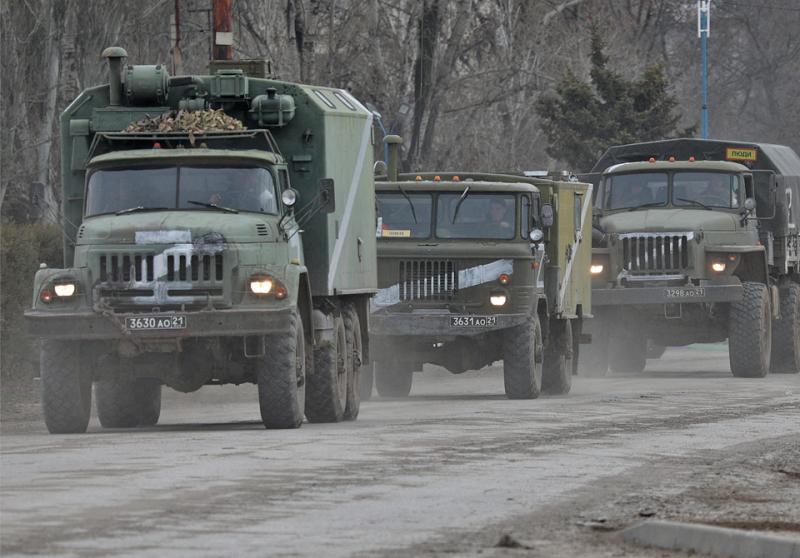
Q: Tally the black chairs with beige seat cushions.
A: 0